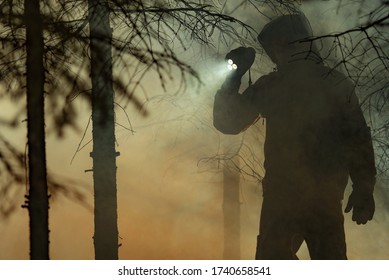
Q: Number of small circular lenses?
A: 3